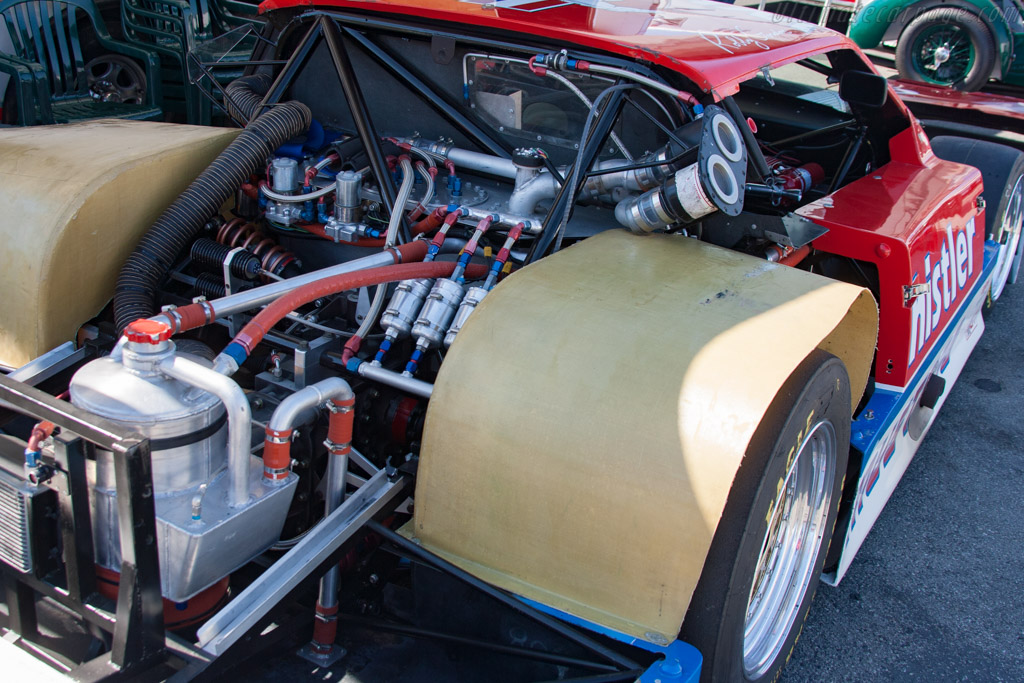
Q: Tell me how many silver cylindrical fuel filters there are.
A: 3